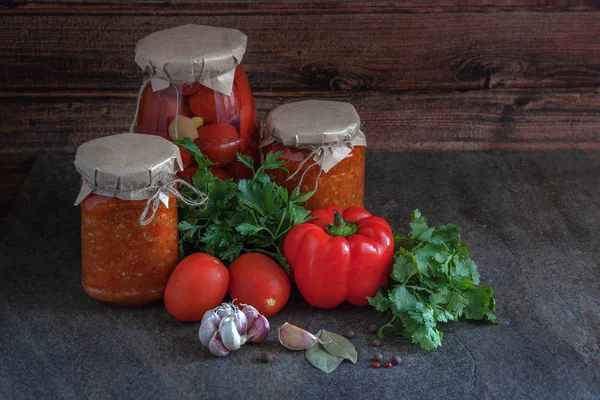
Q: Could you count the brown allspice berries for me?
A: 6